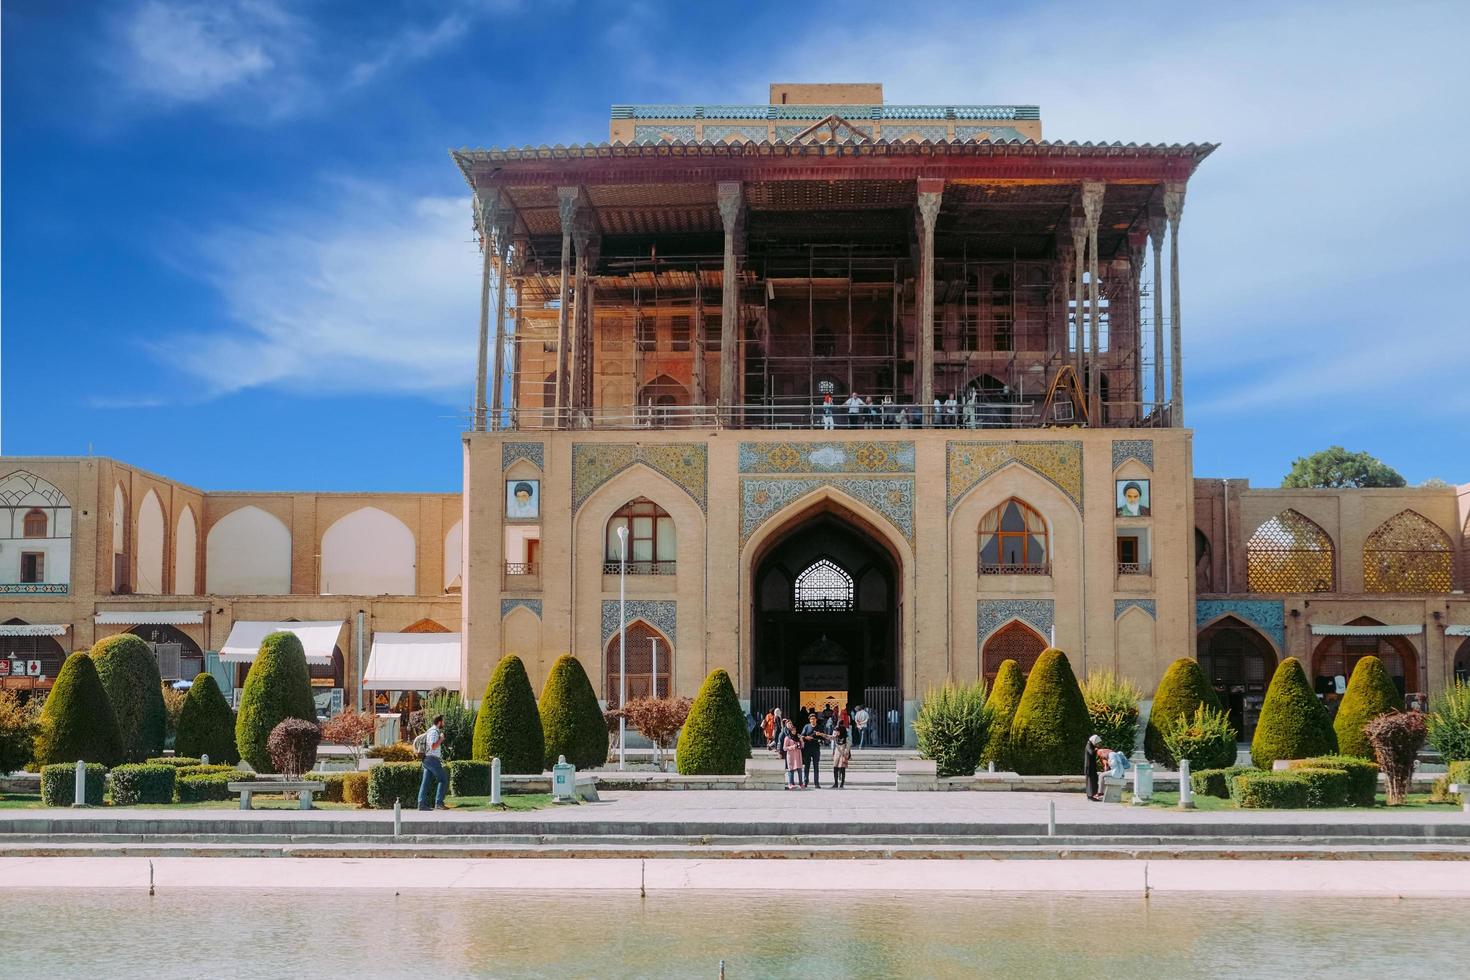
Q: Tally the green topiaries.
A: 12